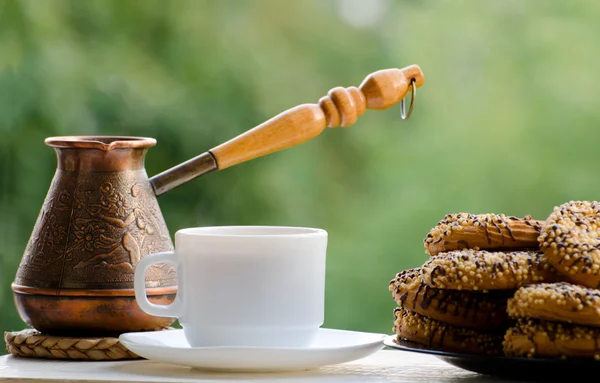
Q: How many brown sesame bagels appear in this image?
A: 7